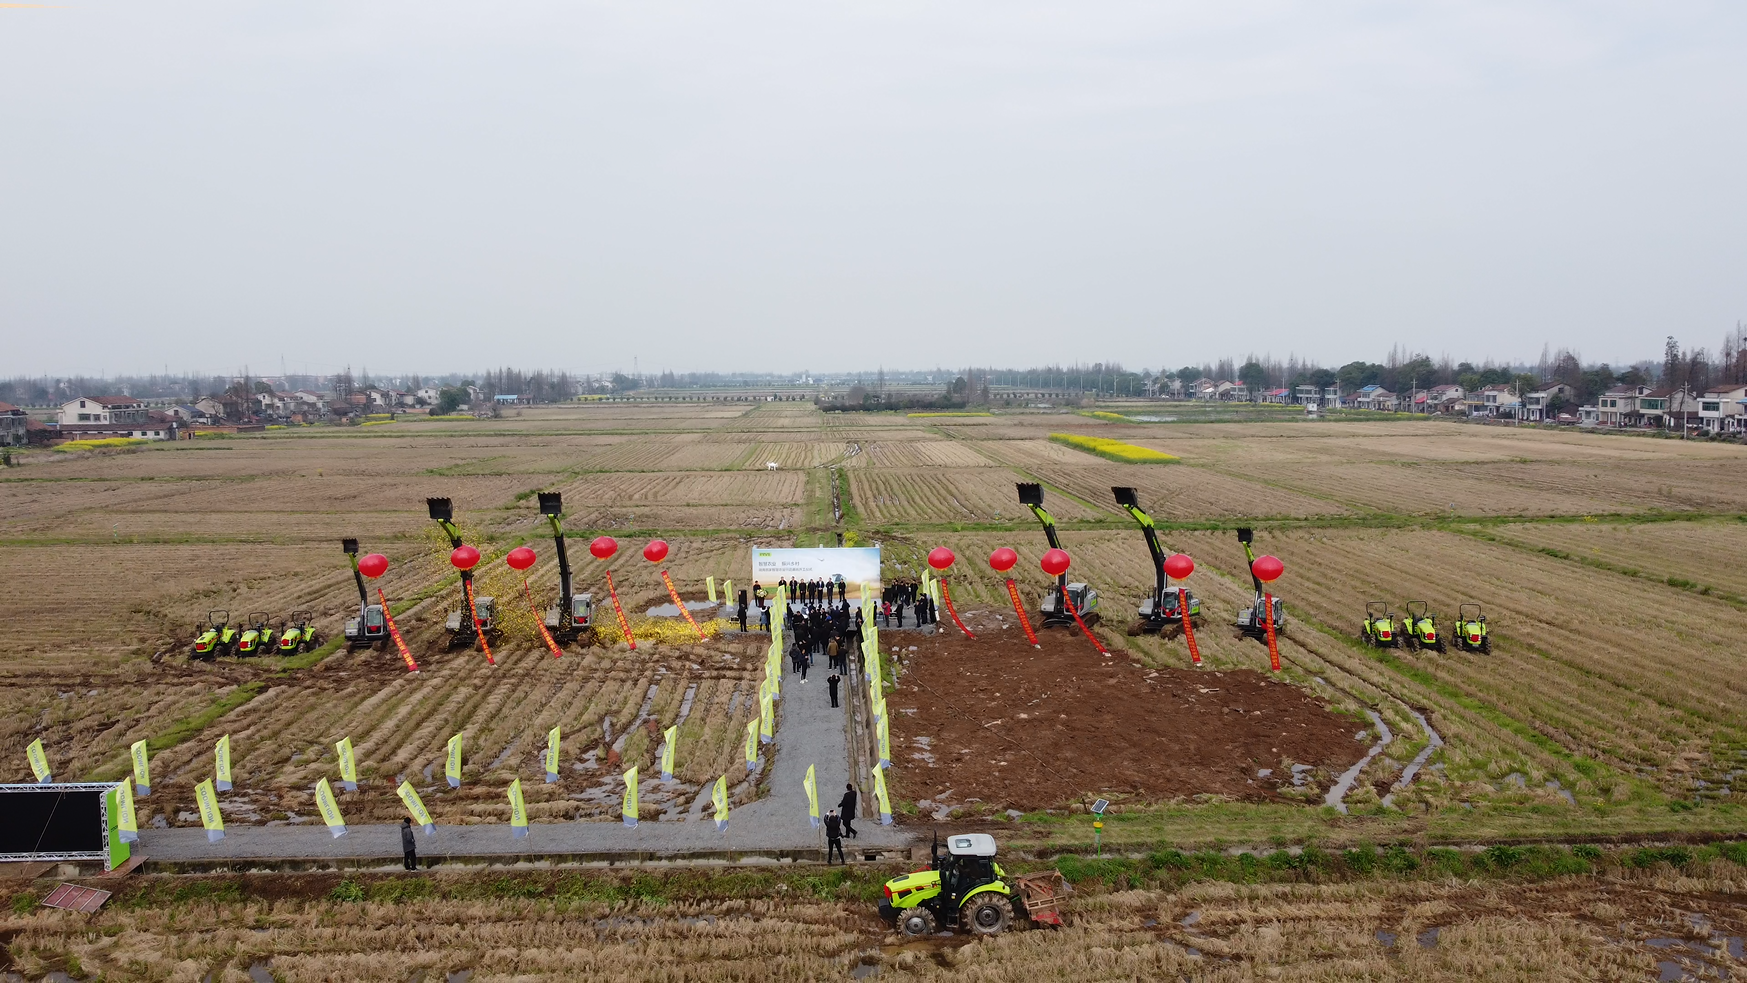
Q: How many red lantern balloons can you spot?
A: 10